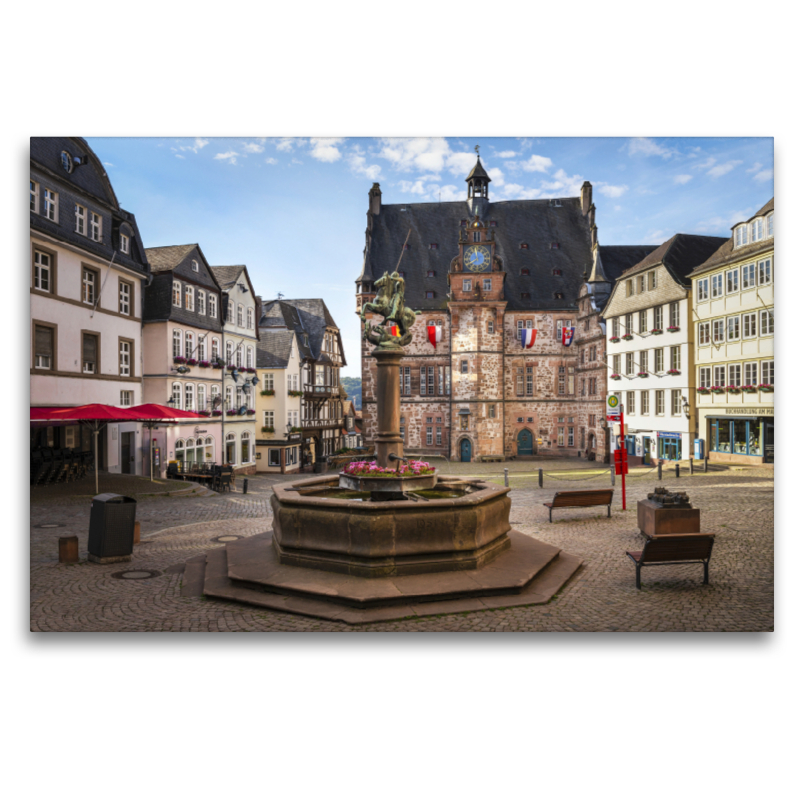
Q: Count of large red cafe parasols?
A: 2